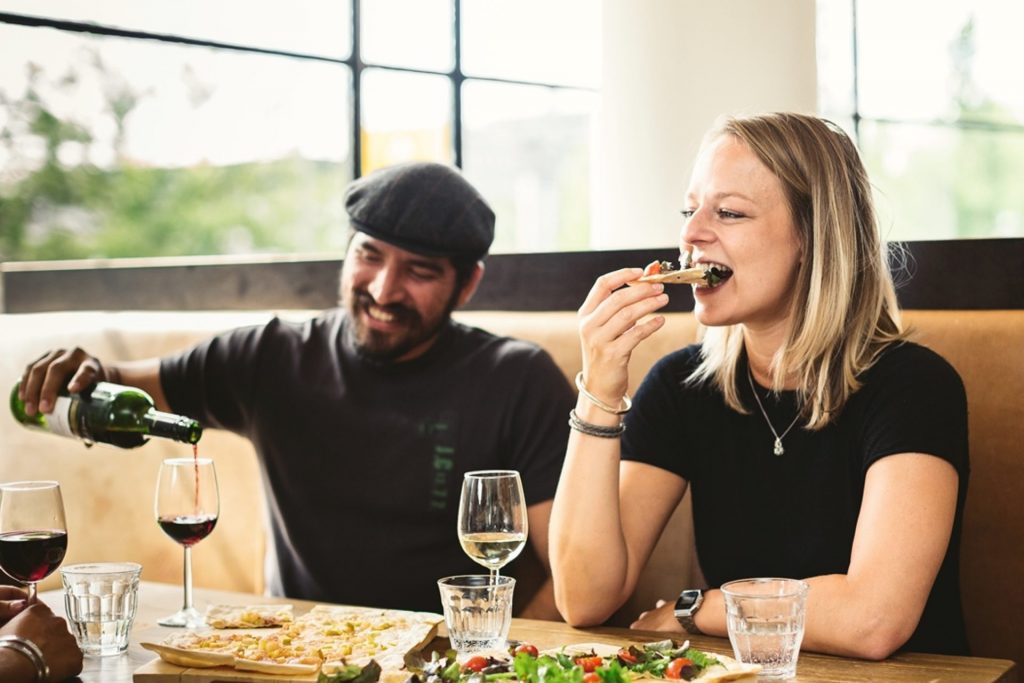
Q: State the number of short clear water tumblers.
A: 3